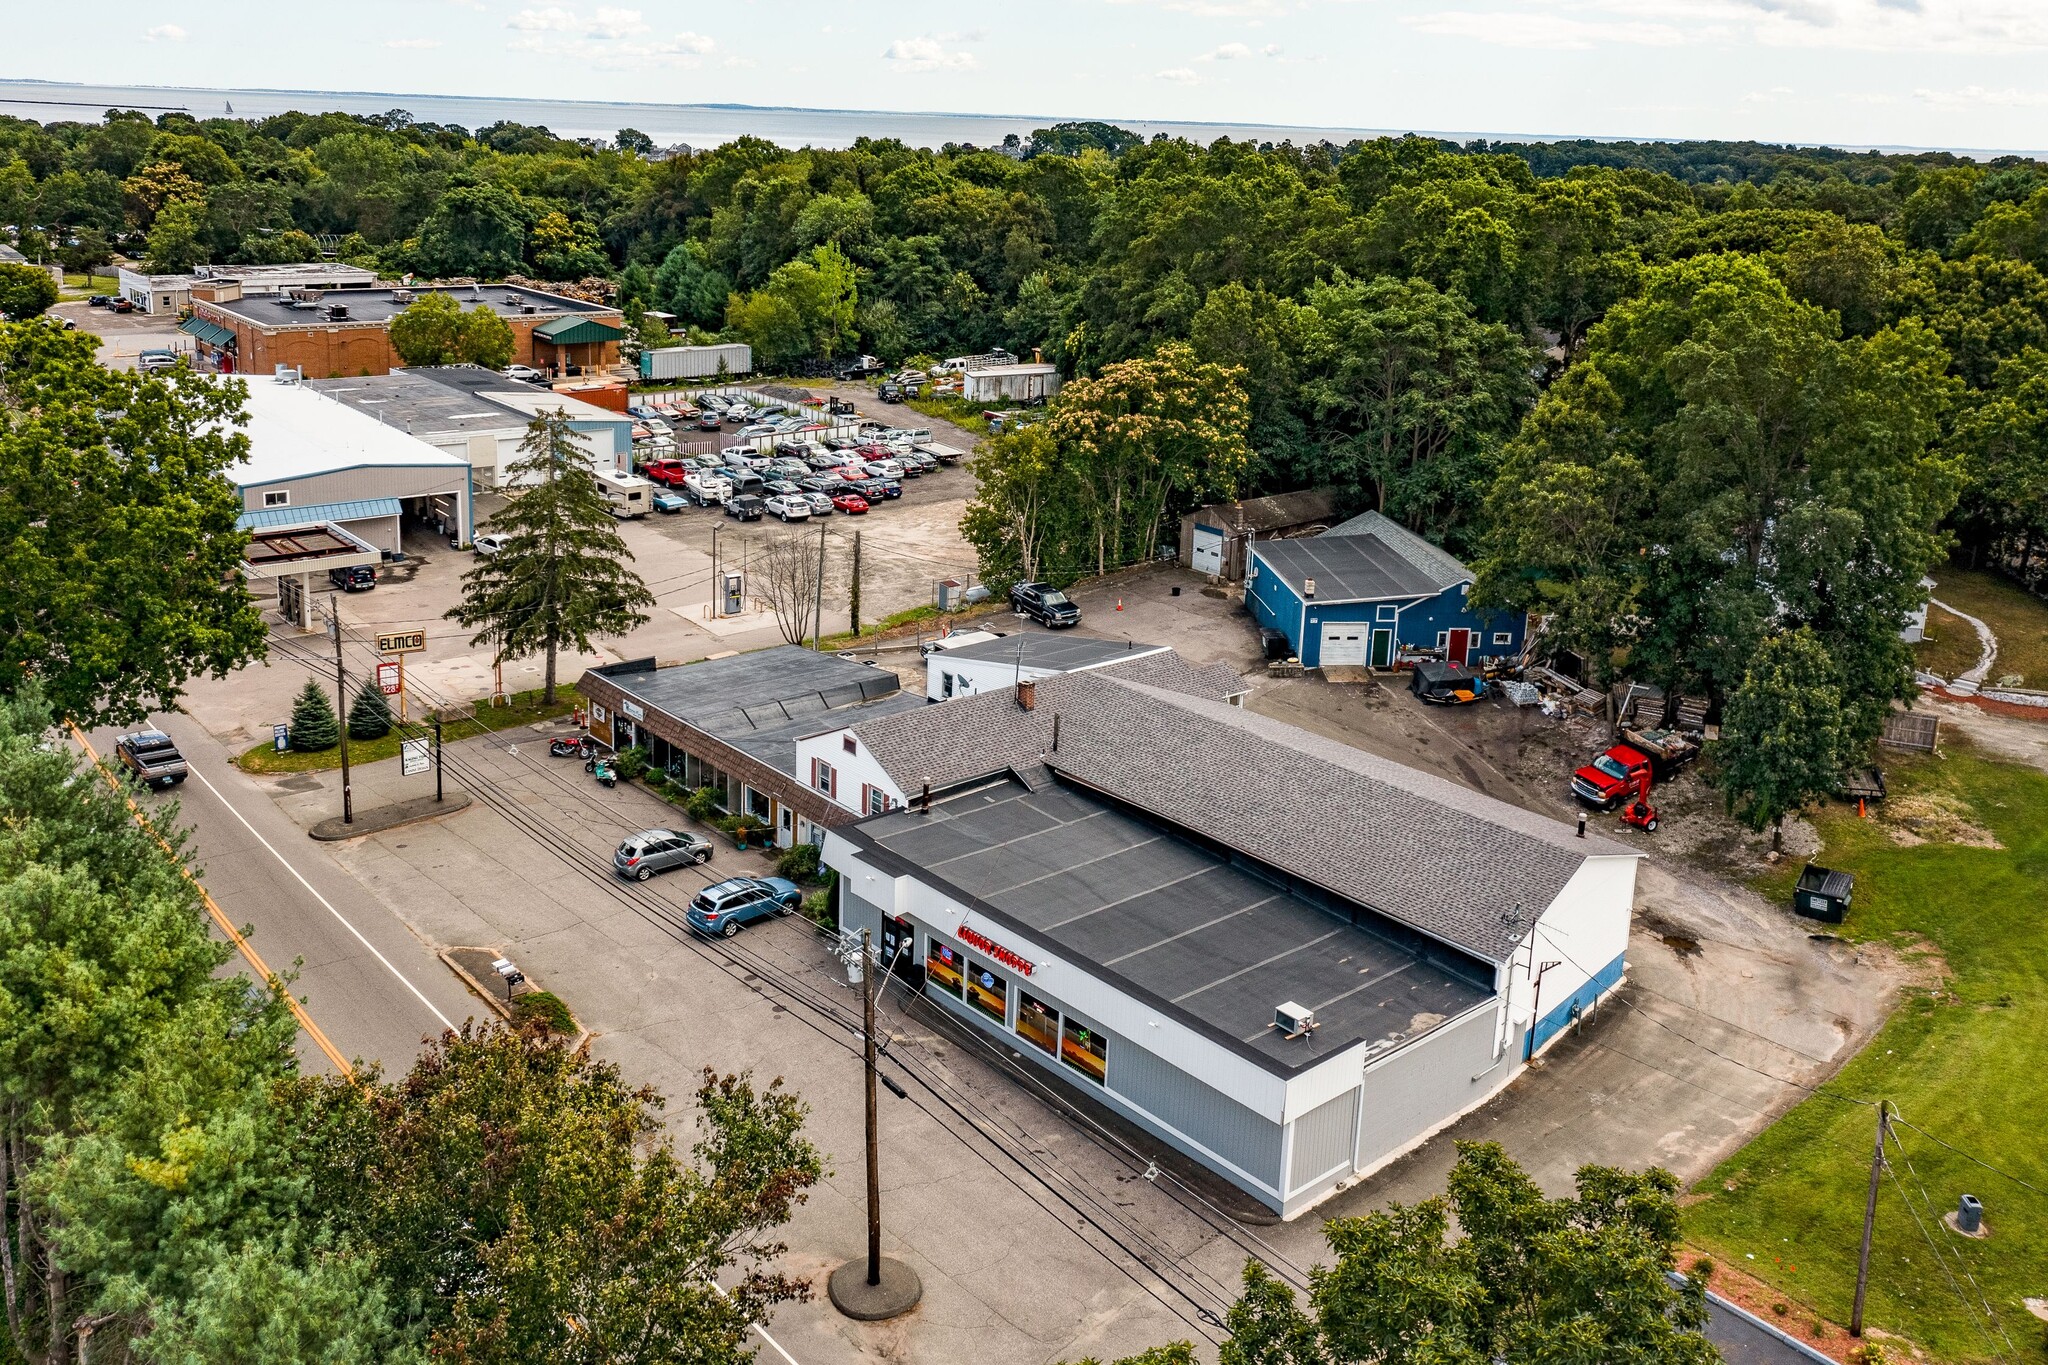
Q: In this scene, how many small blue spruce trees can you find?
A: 2